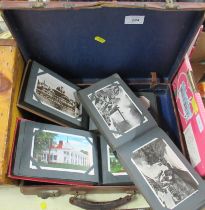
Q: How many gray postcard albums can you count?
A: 3